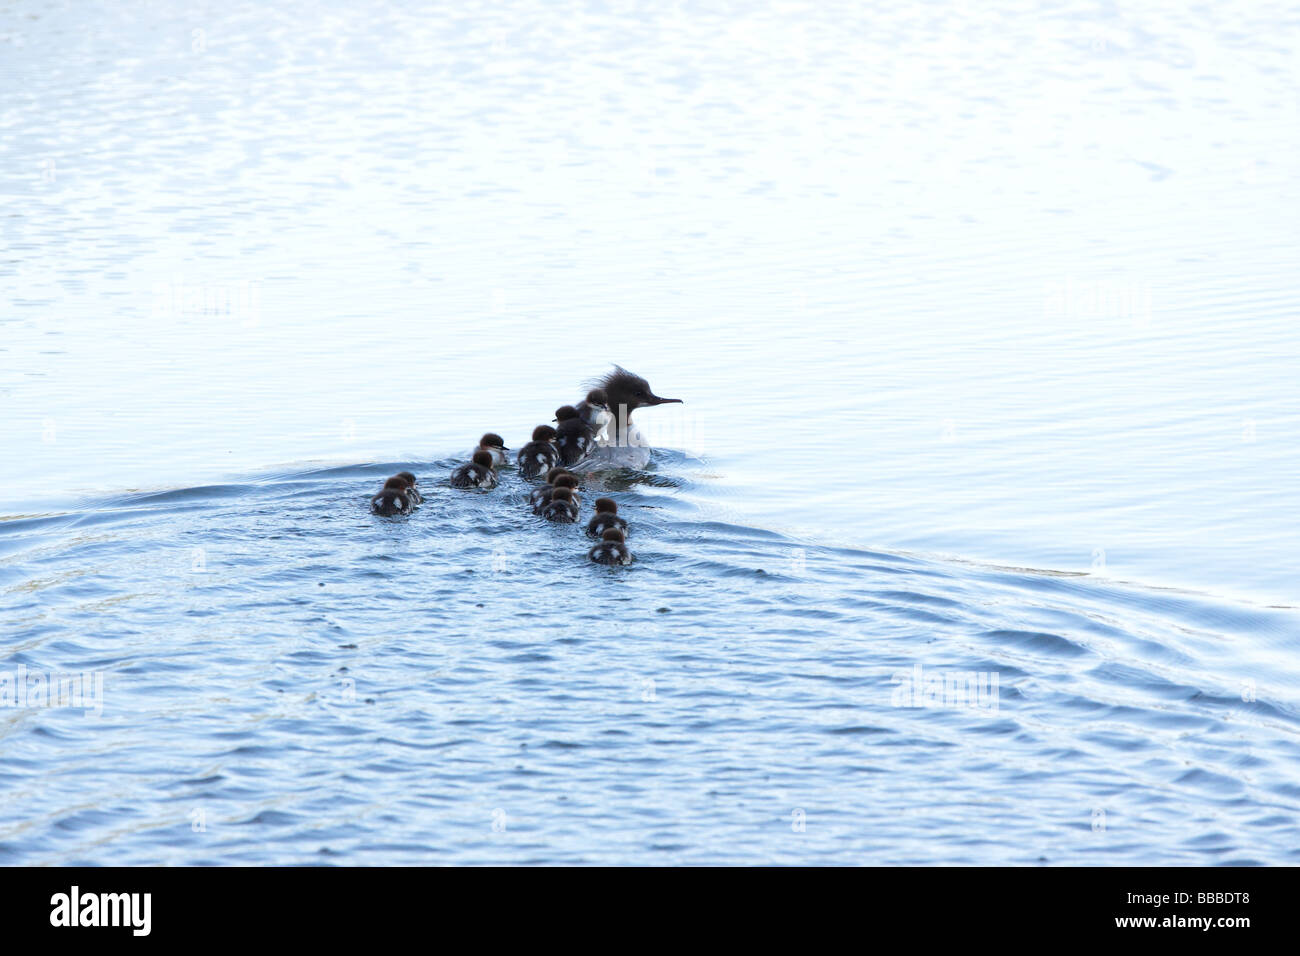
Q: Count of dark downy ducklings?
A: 12